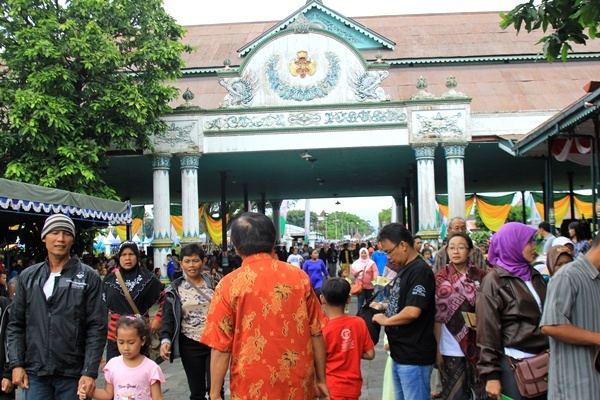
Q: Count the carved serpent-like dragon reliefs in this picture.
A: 2